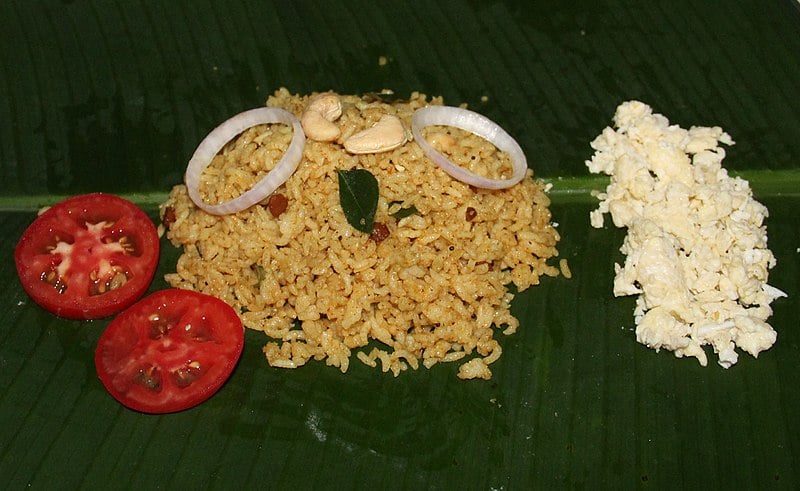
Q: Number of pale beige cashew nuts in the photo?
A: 2